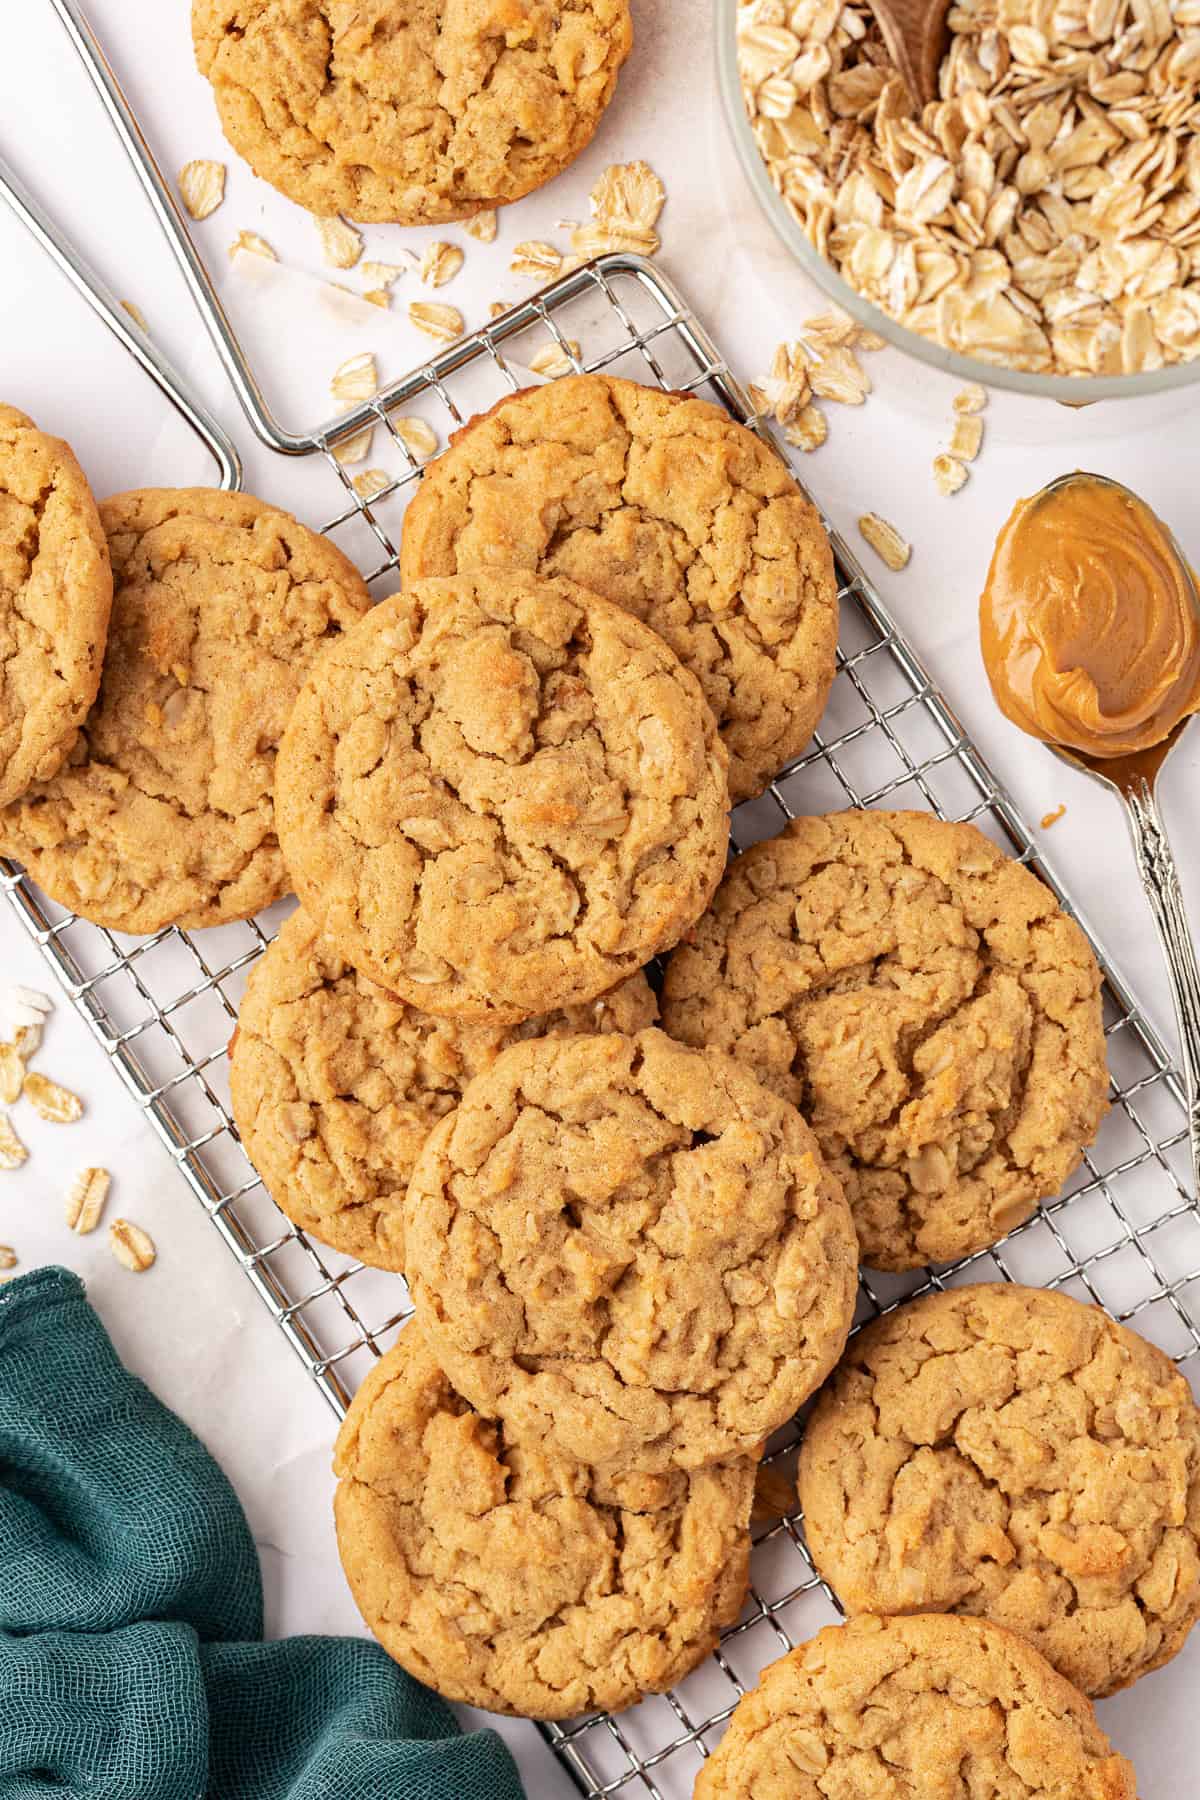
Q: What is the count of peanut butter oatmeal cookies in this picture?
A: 11